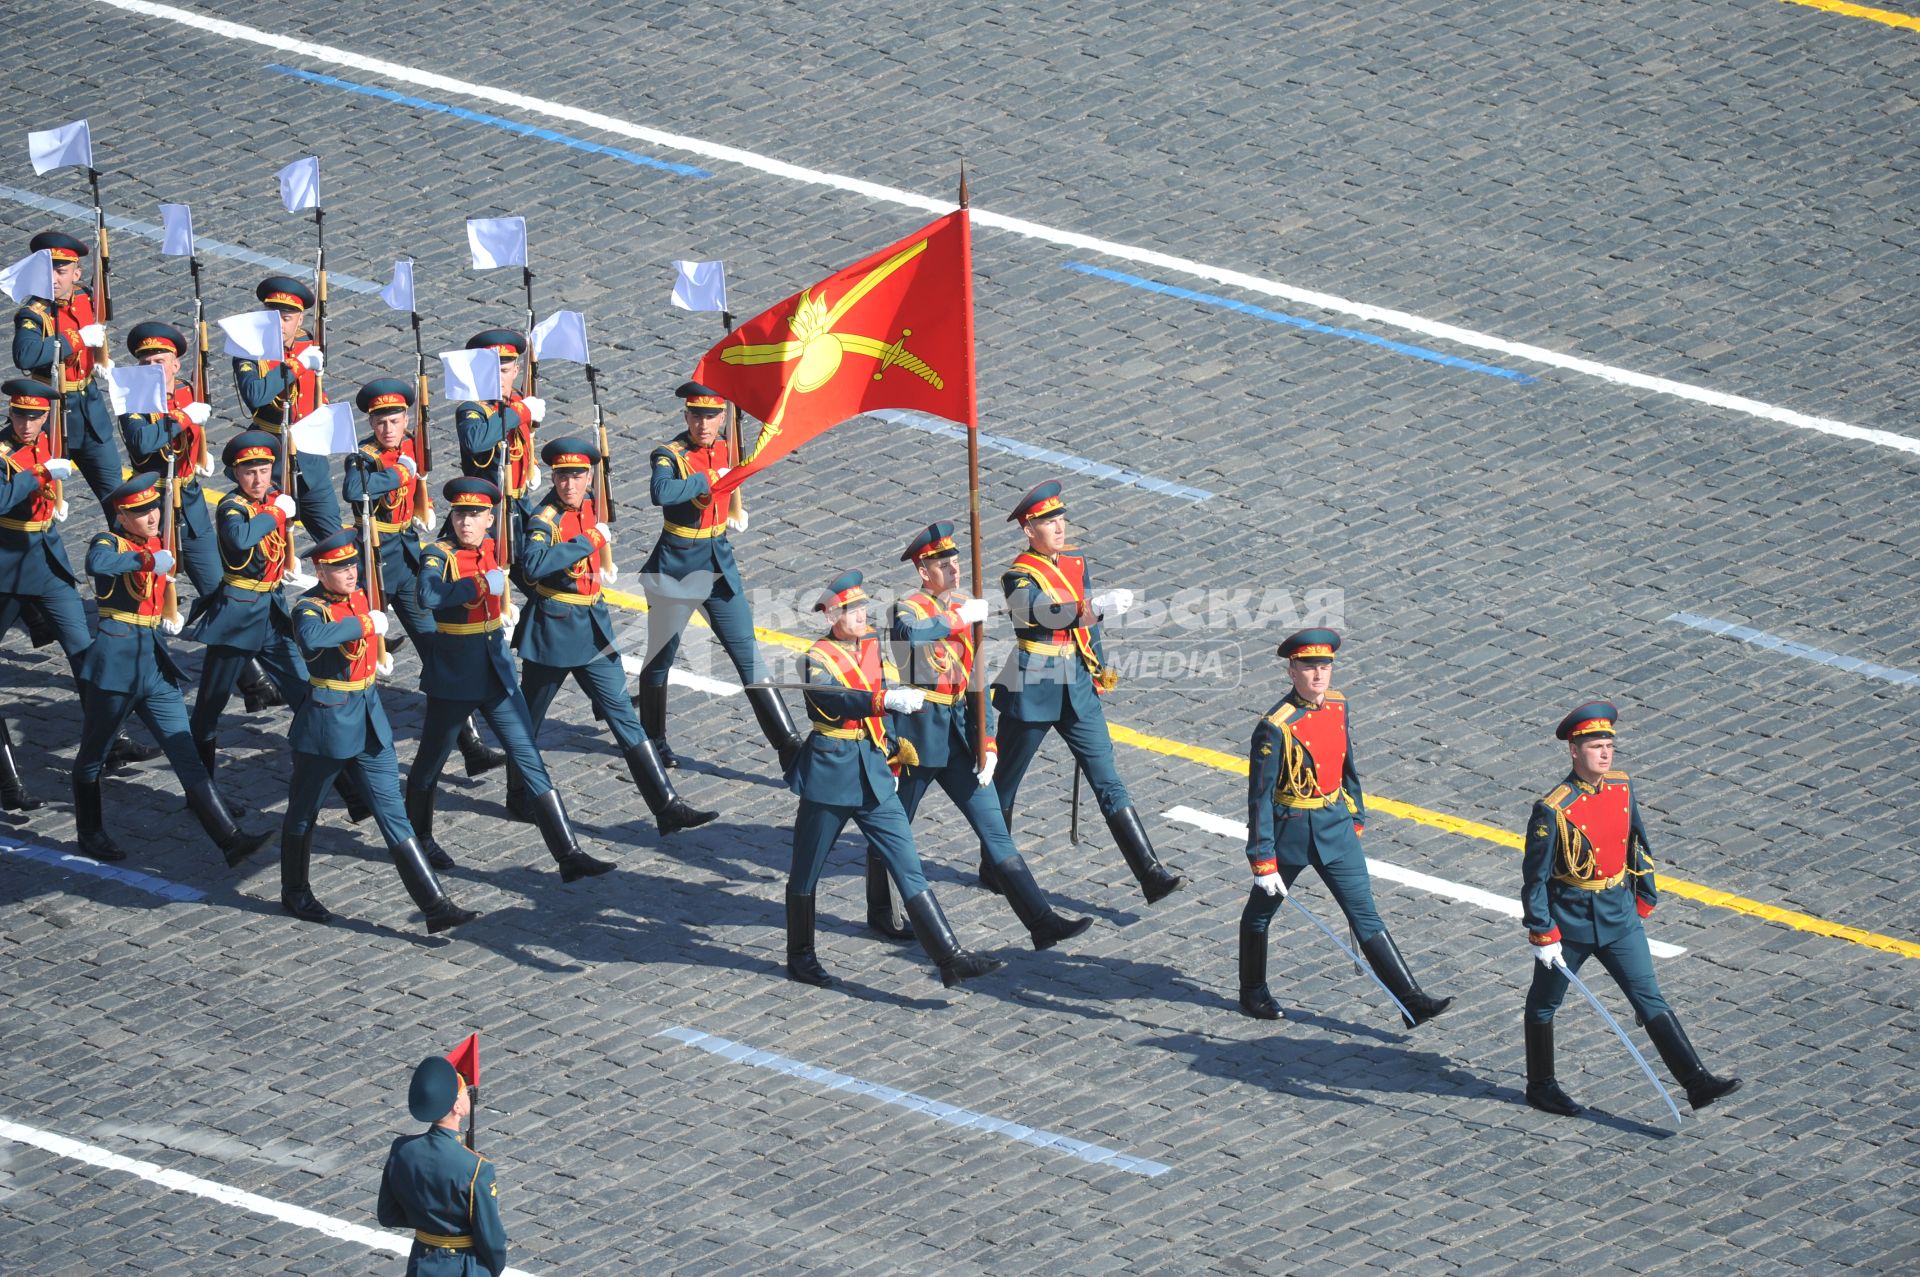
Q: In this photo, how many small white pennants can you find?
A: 12